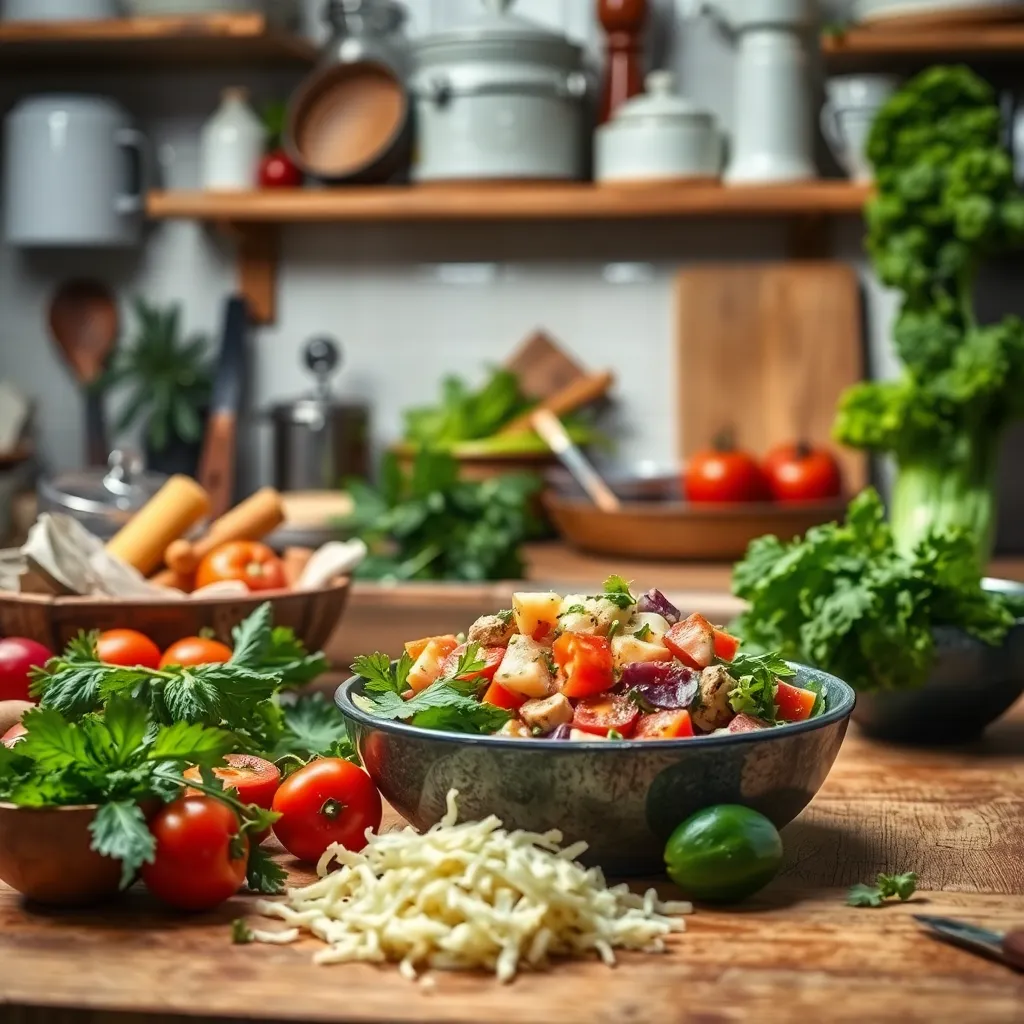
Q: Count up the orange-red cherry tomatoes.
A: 2